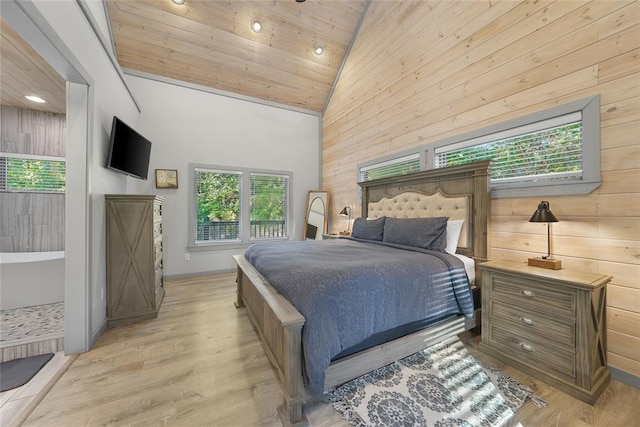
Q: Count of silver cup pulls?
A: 3